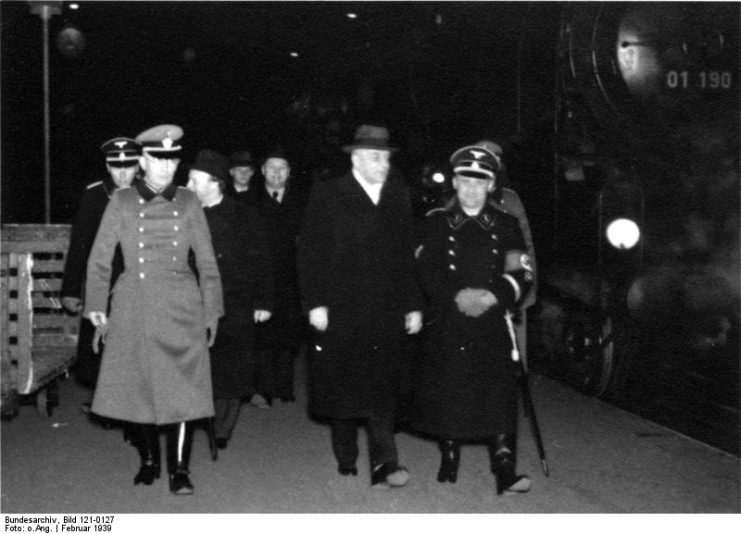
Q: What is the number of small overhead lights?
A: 3